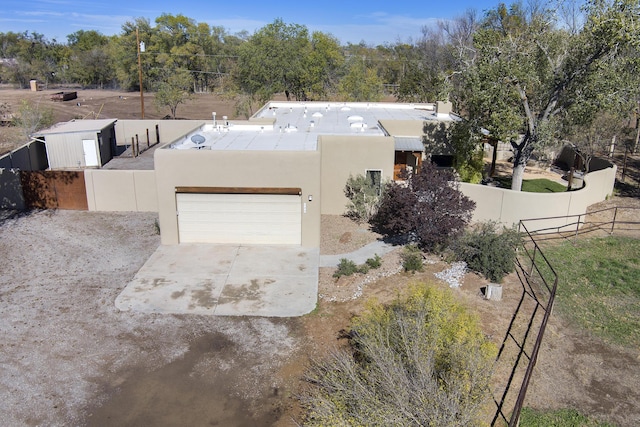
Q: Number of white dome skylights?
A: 5